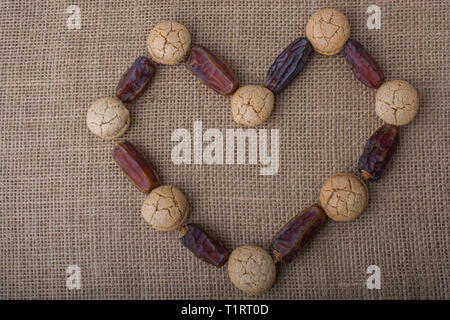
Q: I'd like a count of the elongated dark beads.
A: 8